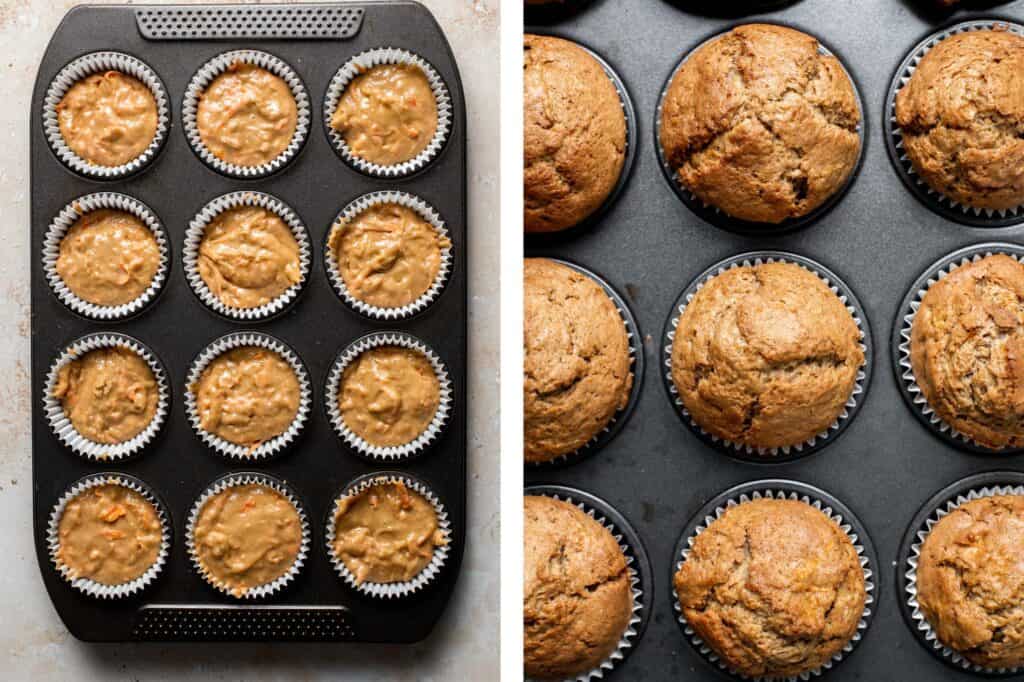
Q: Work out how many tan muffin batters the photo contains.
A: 12